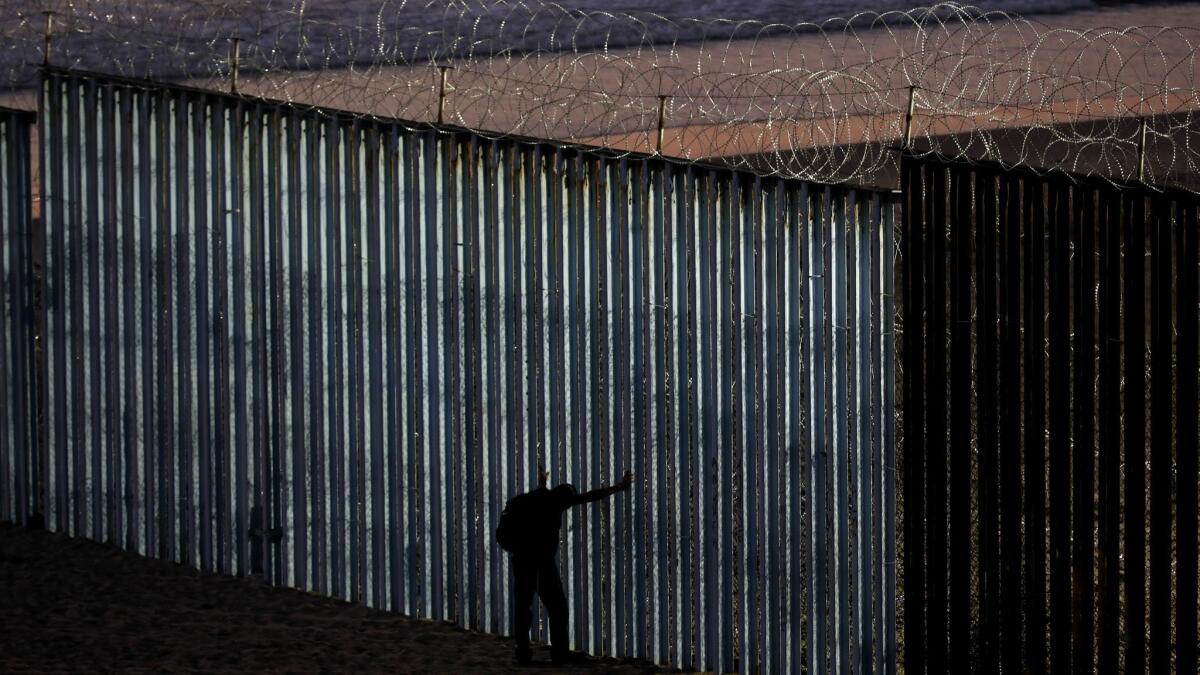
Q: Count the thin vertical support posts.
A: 6